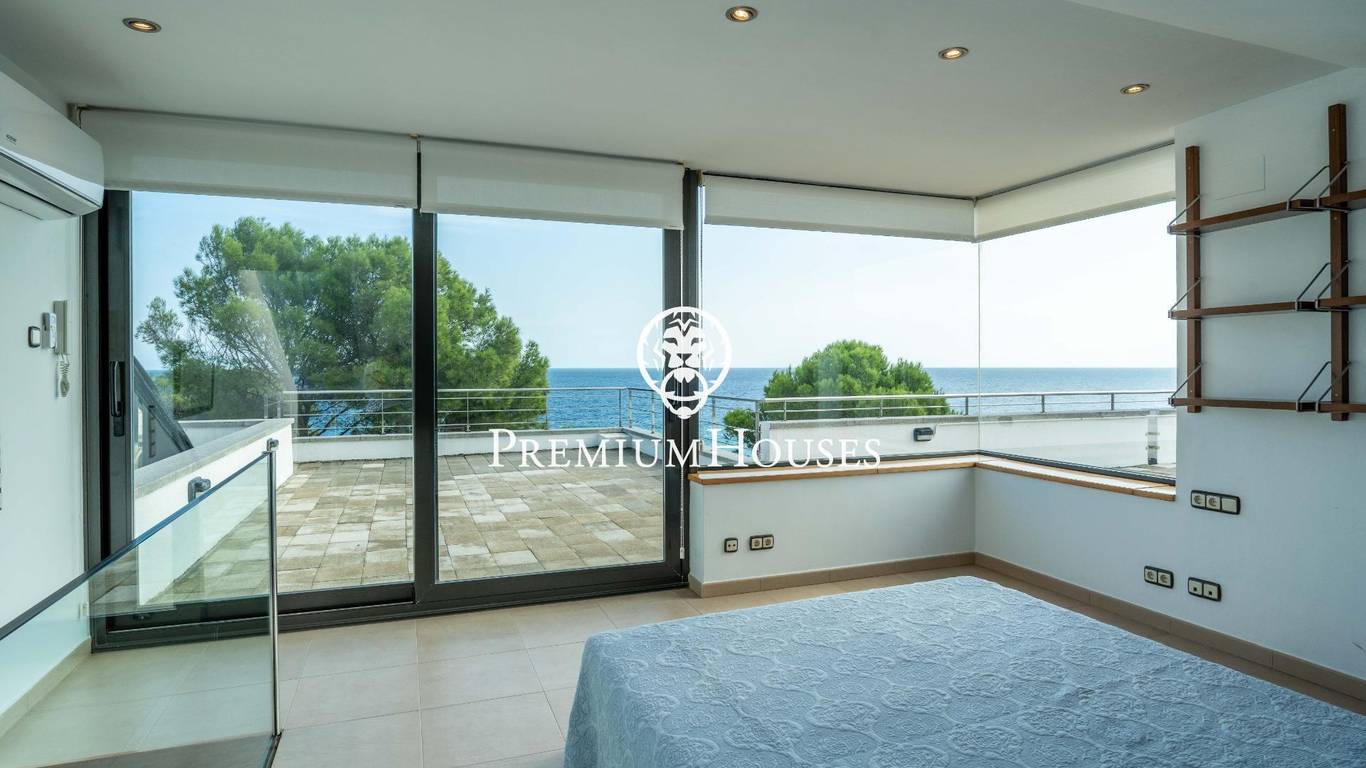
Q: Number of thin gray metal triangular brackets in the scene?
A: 9